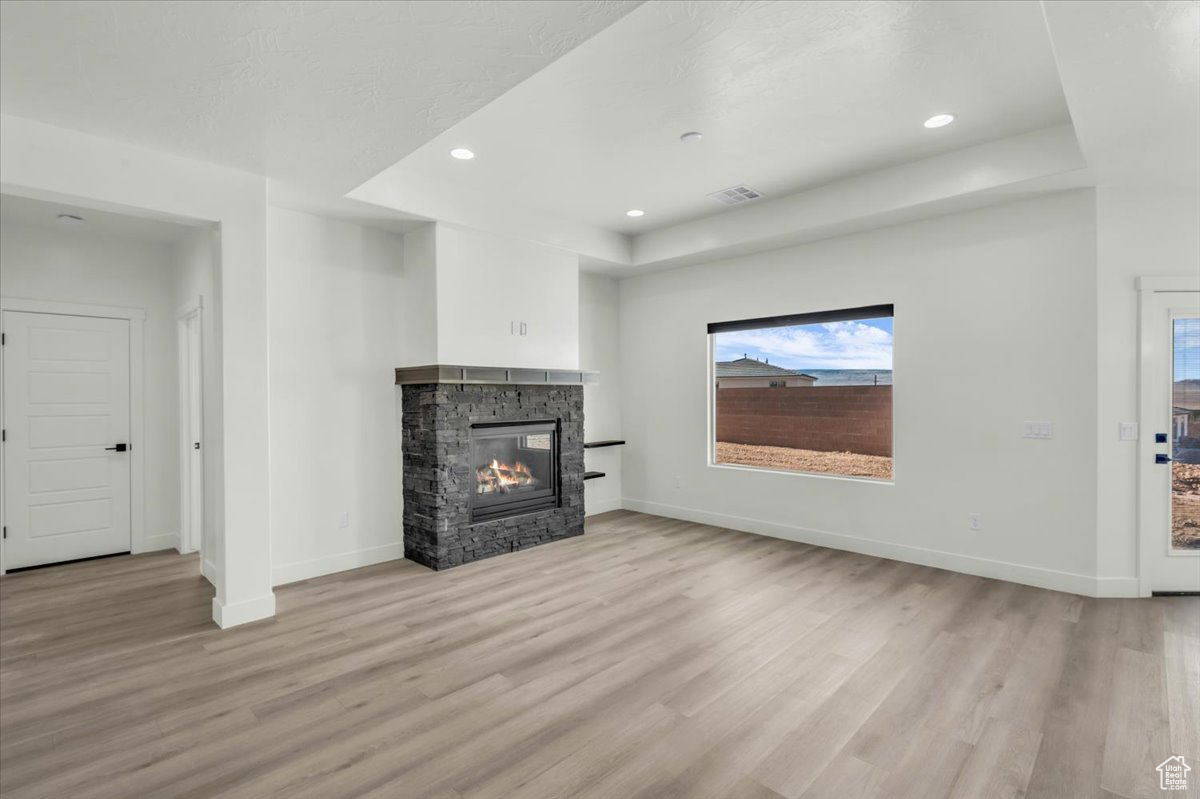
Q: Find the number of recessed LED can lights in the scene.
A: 3